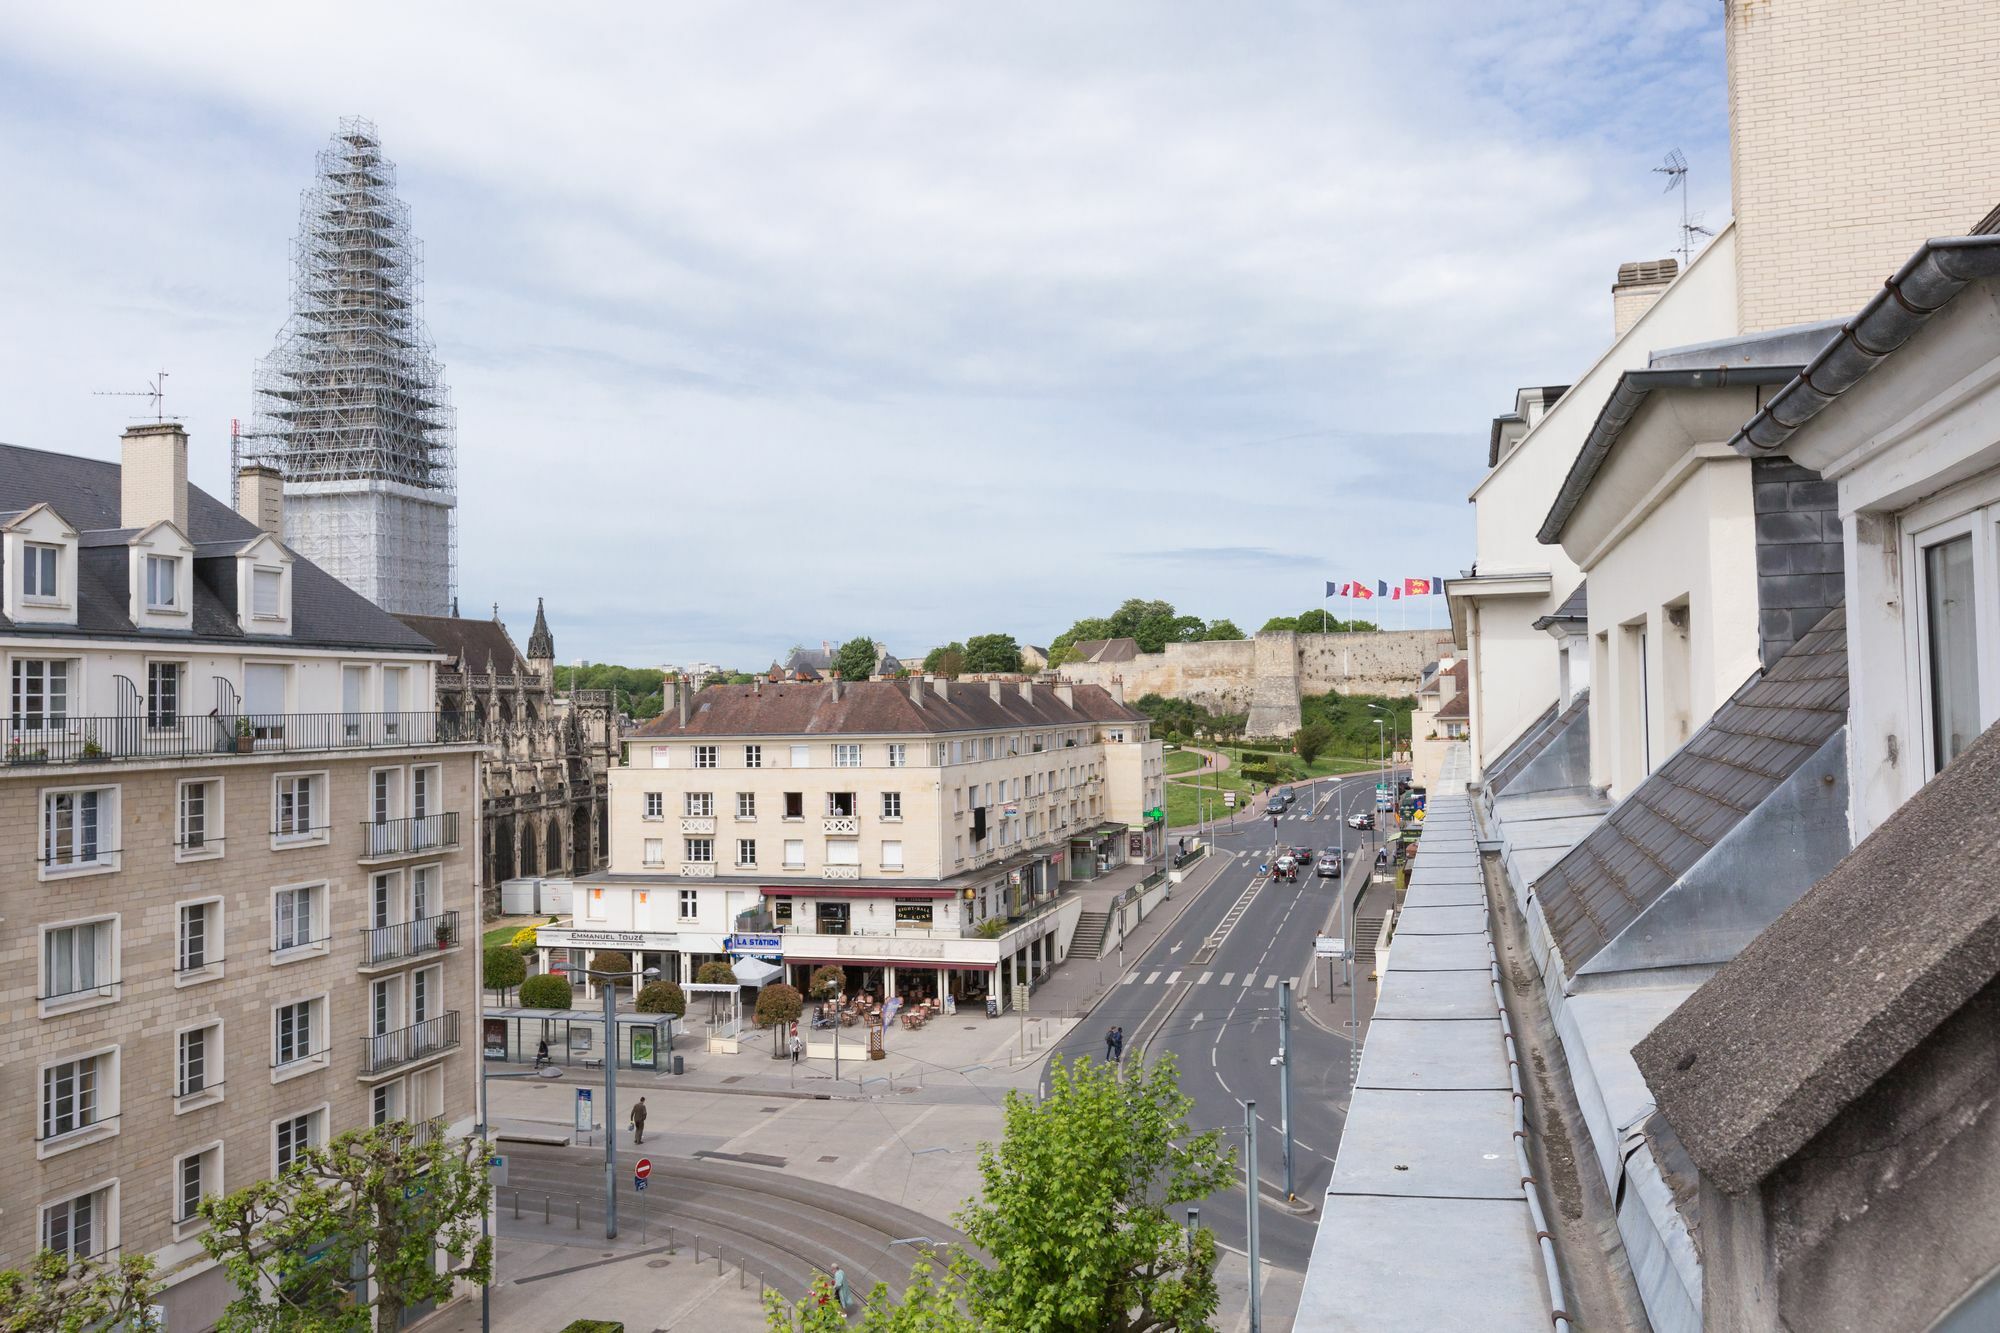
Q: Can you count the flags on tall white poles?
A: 5